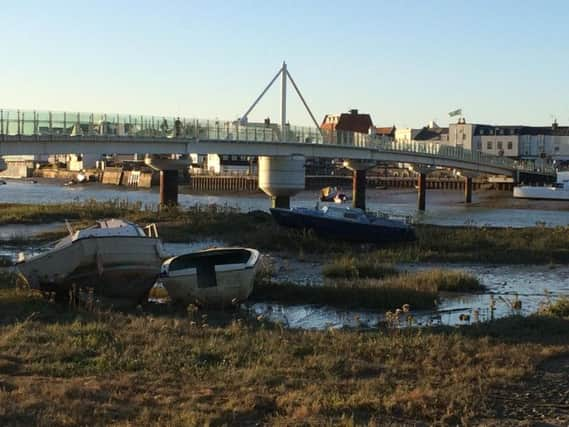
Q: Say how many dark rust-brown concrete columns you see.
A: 4